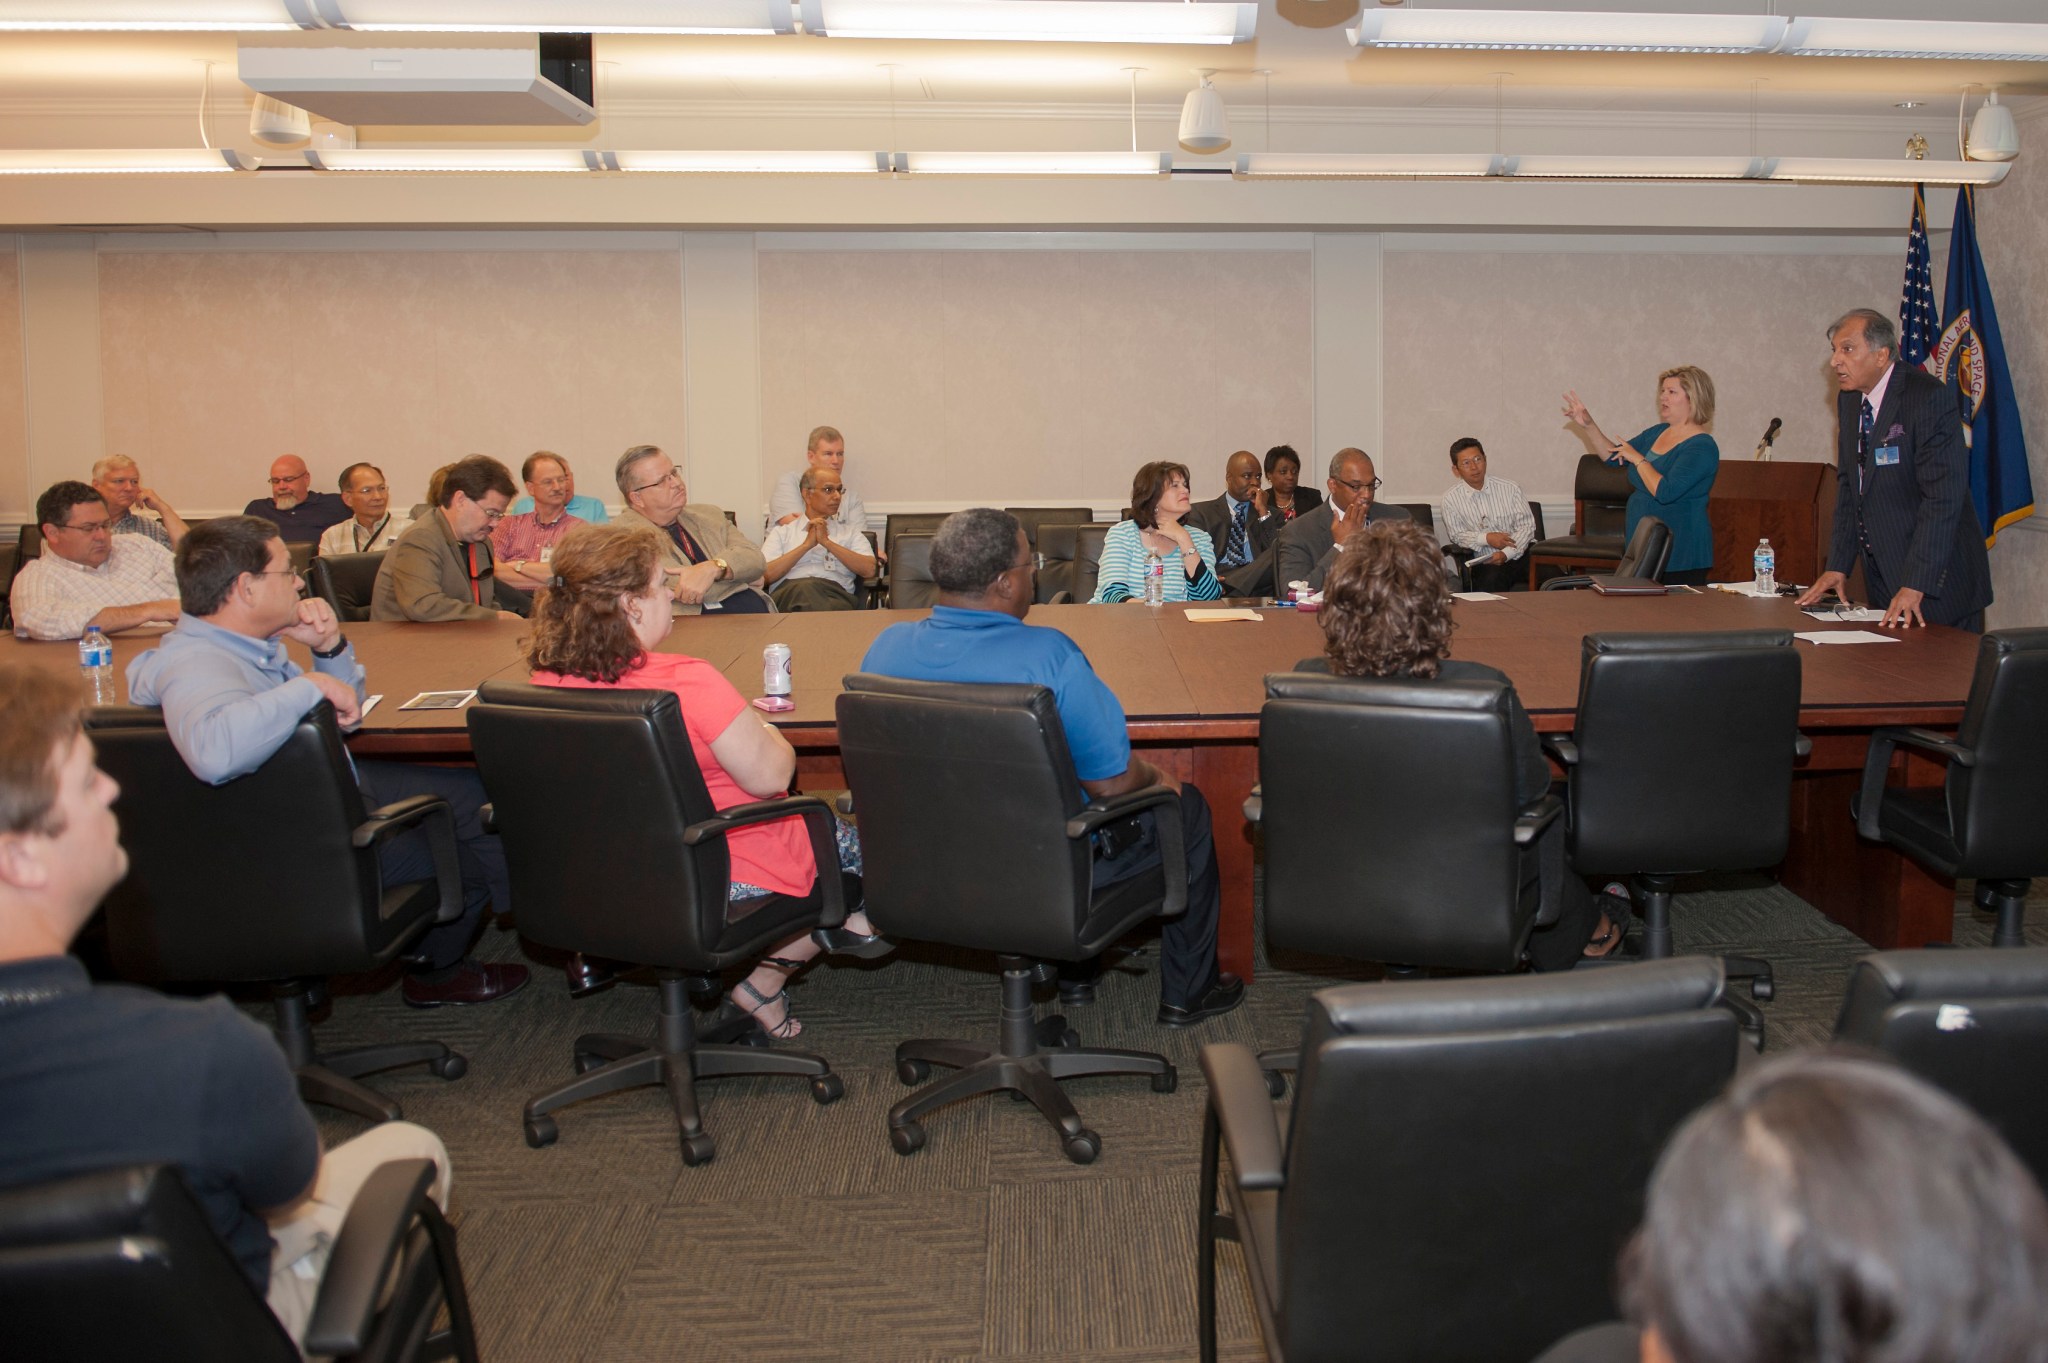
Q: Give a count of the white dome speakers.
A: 3